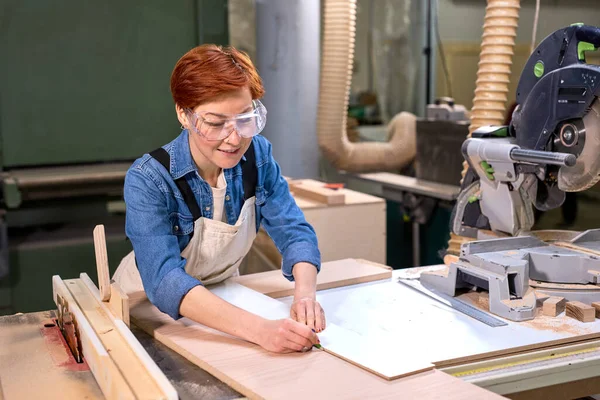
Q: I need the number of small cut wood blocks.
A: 3